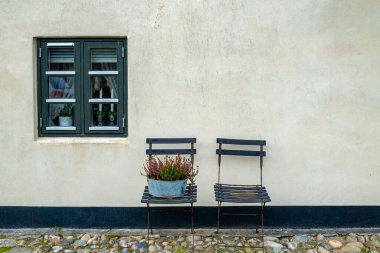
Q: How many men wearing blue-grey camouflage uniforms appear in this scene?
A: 0